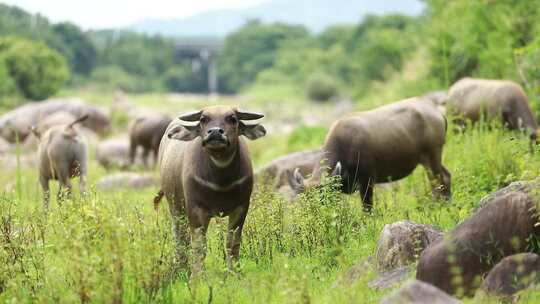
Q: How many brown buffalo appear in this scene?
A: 5